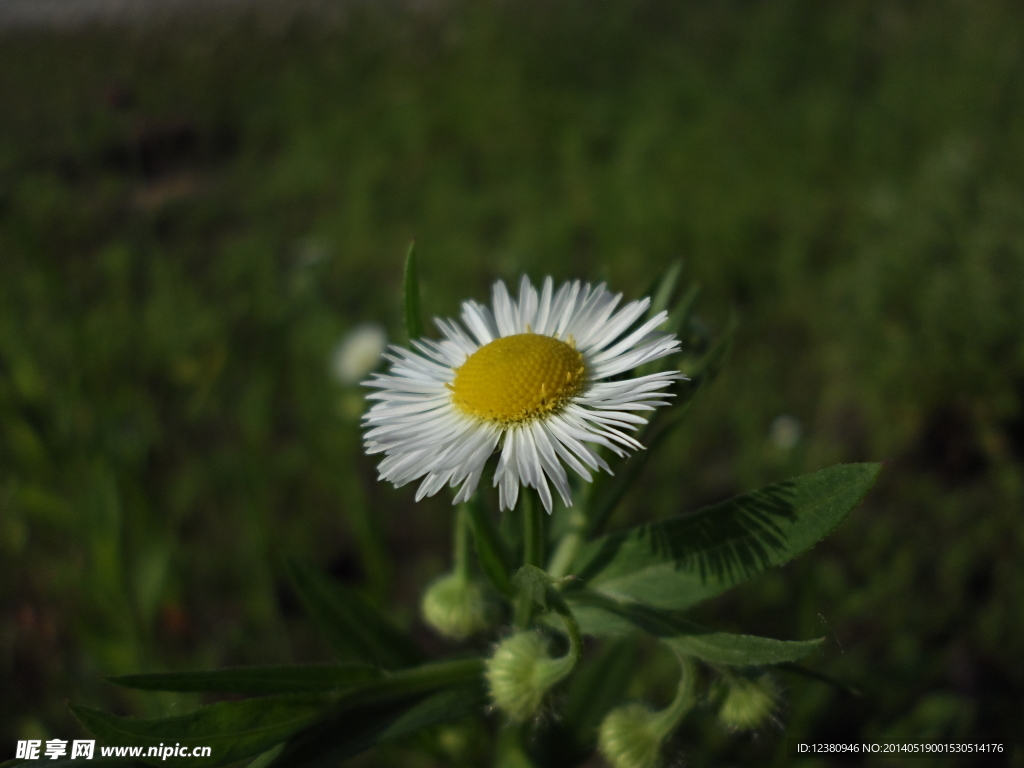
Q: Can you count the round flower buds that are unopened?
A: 4